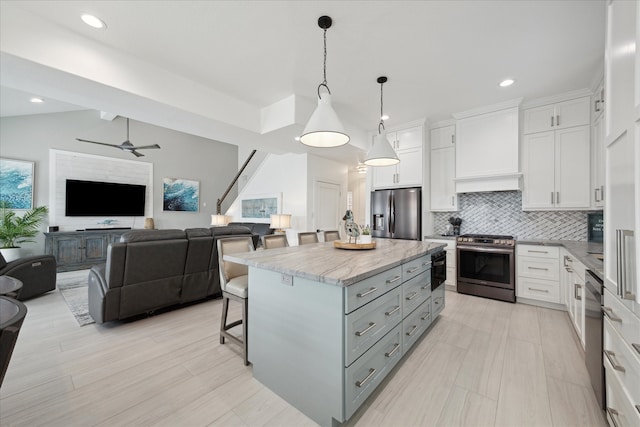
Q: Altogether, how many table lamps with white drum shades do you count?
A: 2